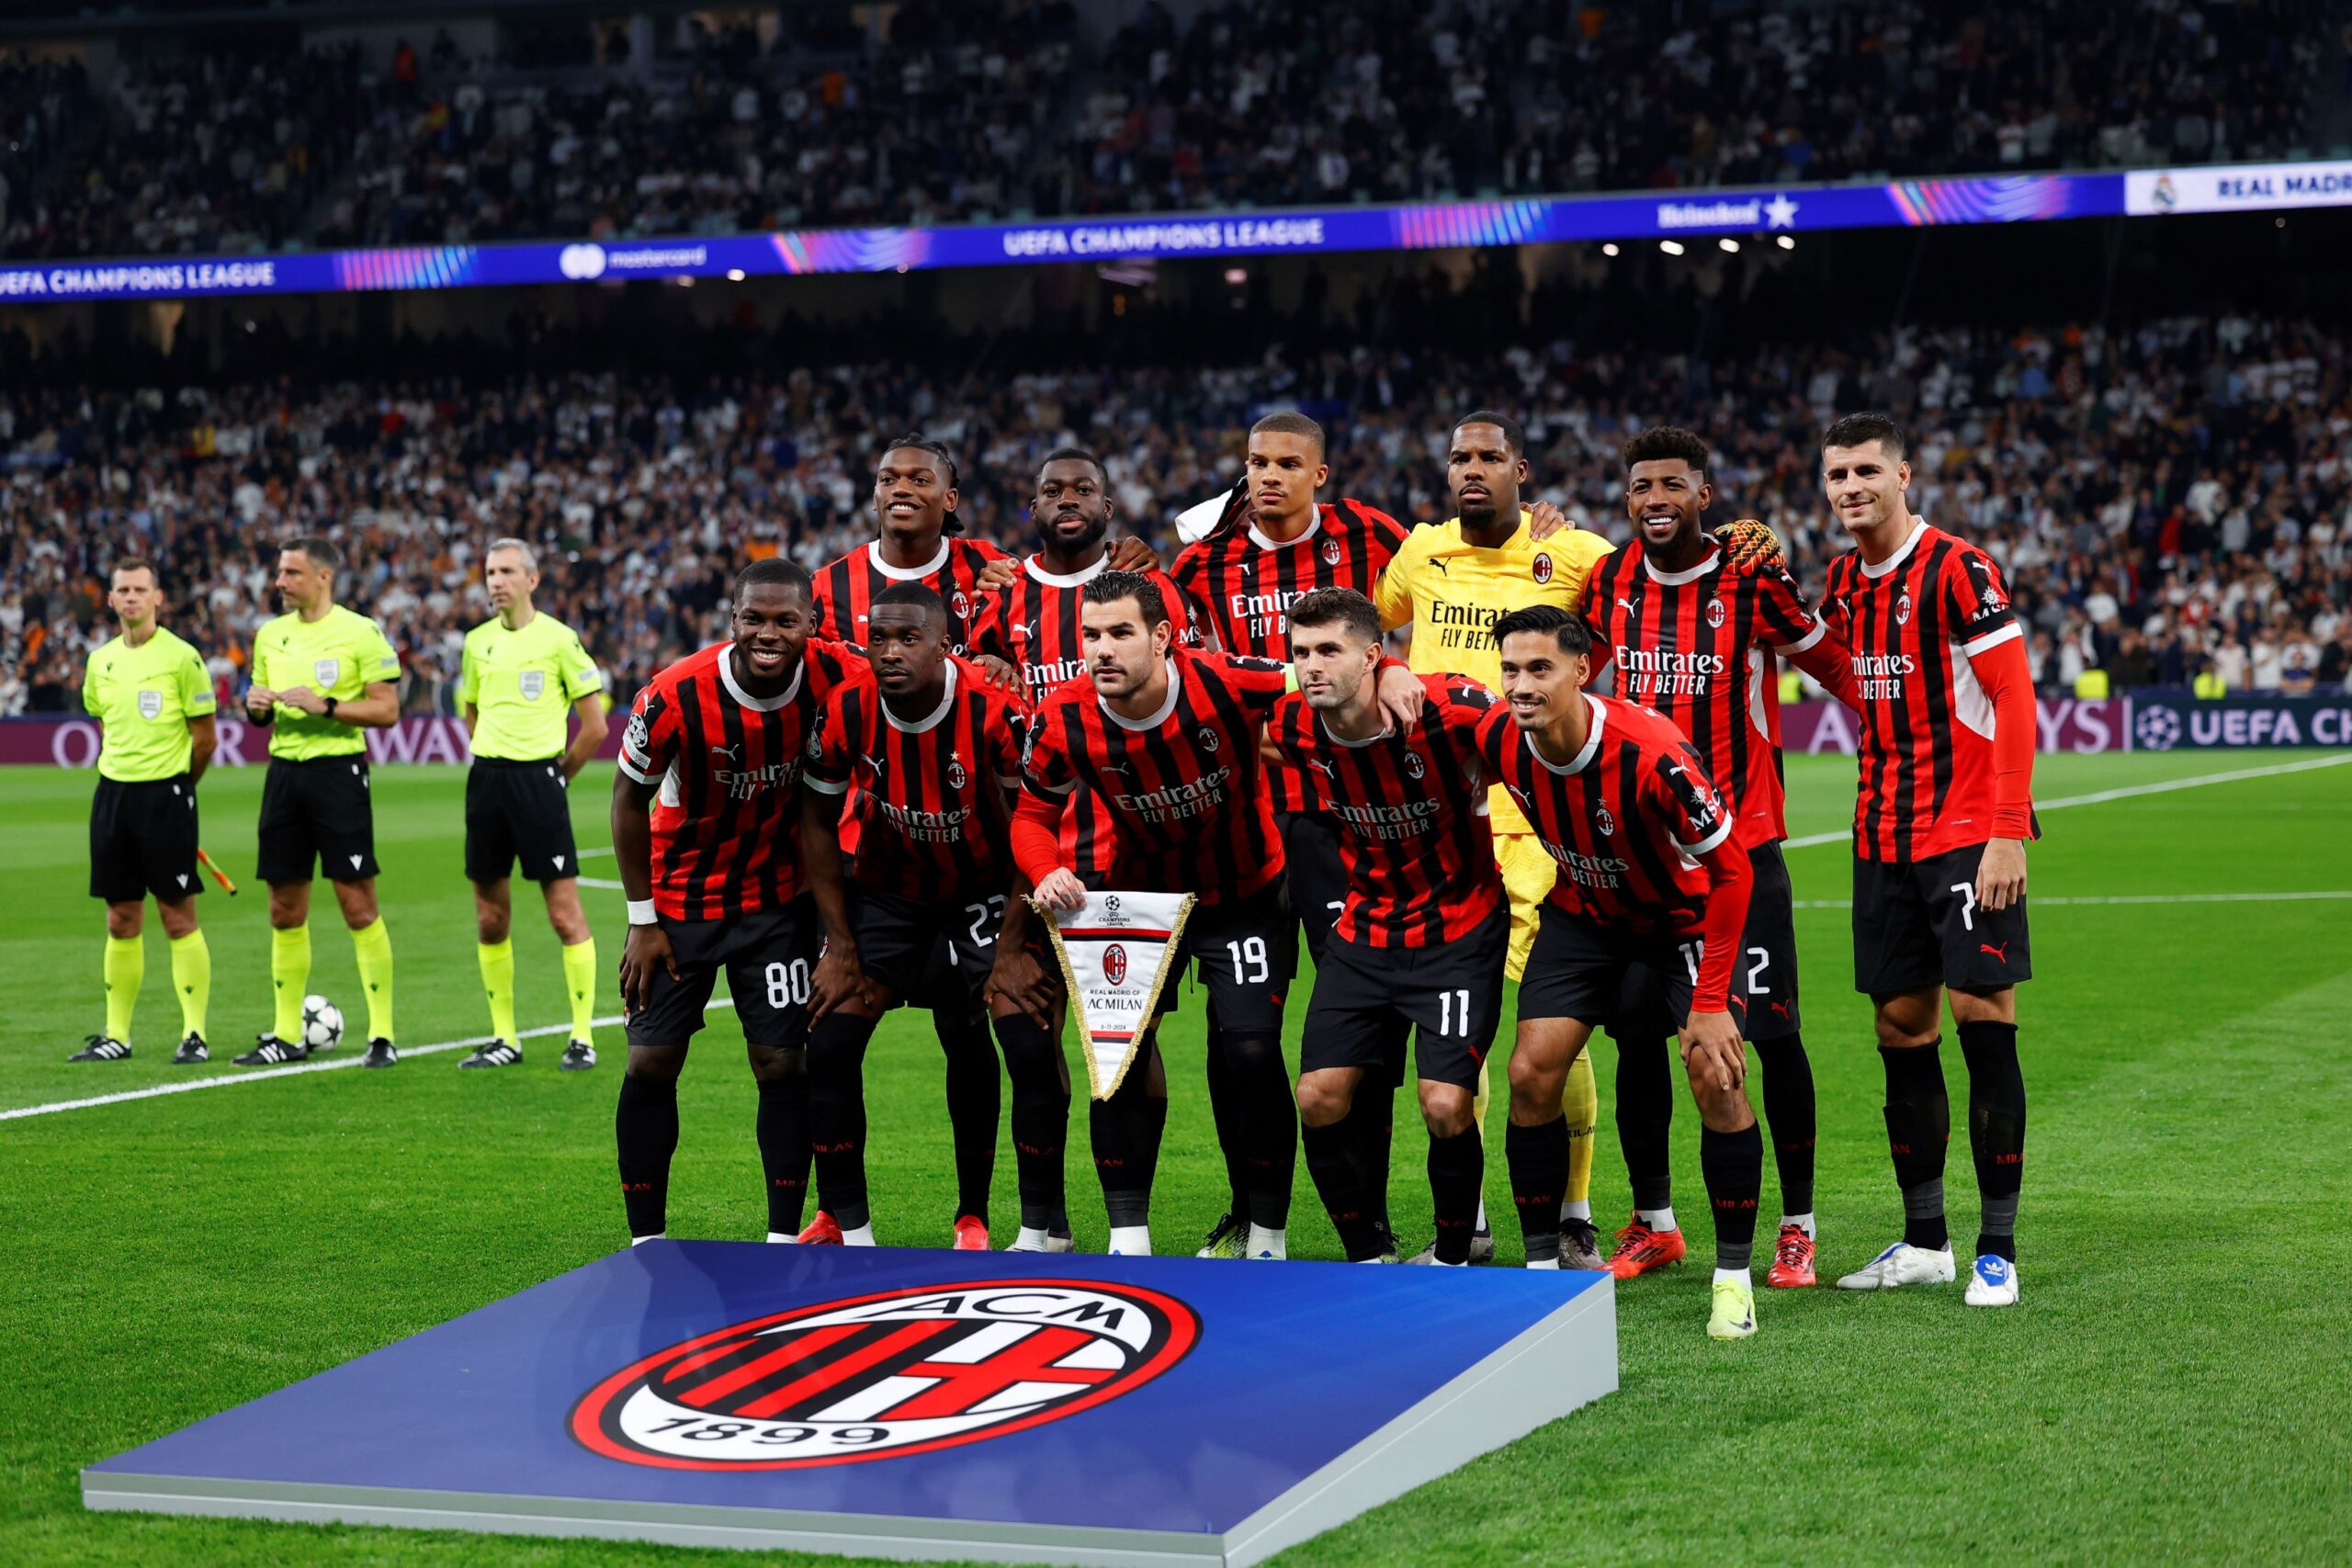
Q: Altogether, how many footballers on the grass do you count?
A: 11